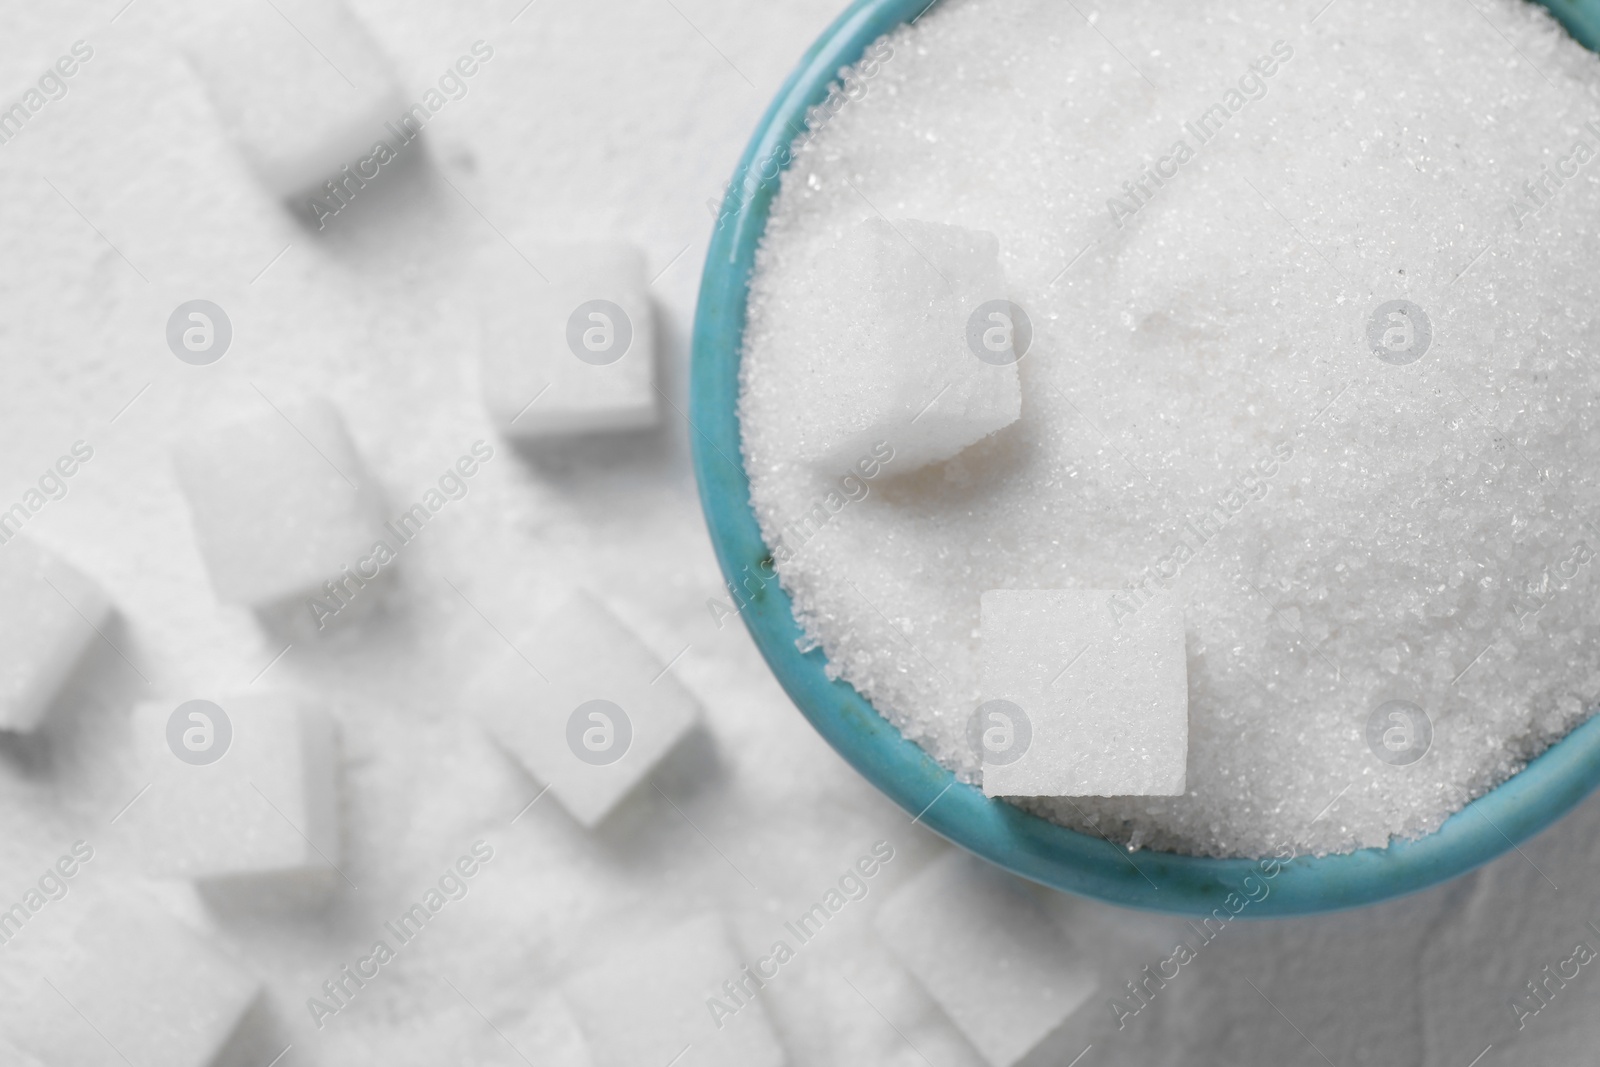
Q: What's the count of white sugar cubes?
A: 11